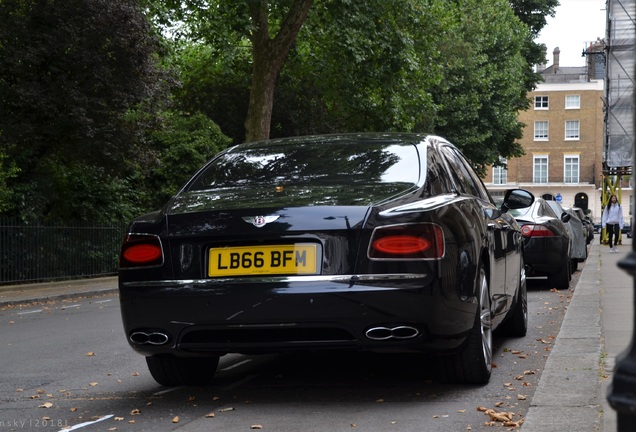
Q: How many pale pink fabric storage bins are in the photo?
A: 0